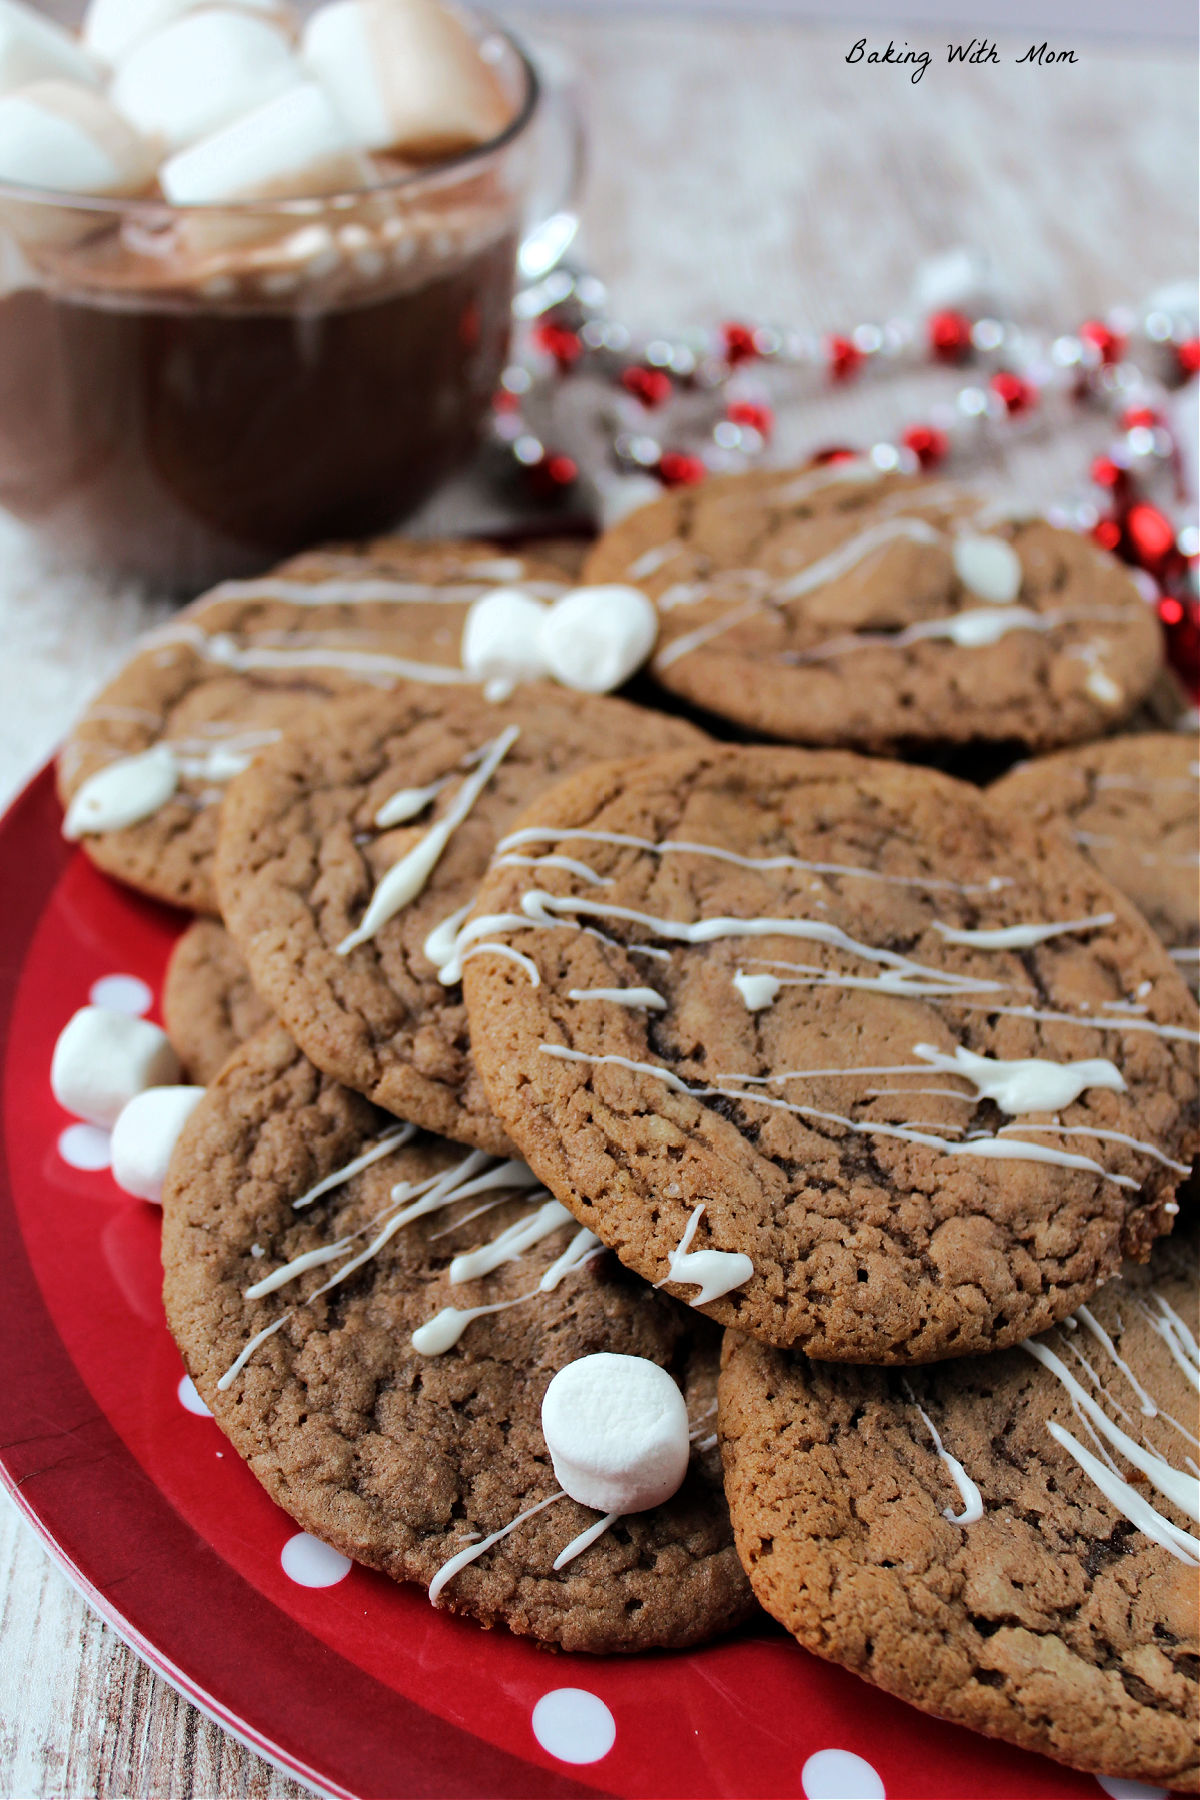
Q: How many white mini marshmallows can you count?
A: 5